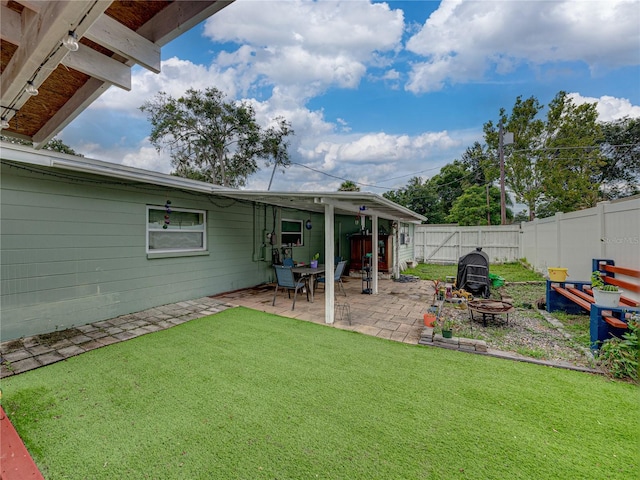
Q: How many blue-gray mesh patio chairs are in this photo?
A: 4